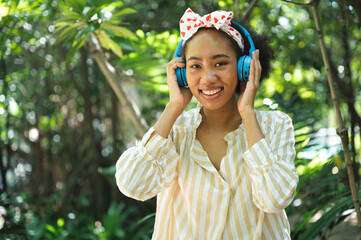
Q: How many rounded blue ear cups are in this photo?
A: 2